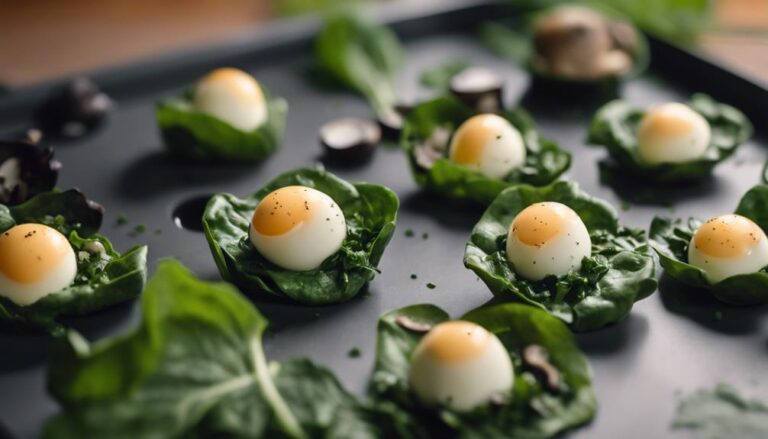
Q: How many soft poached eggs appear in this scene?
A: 8